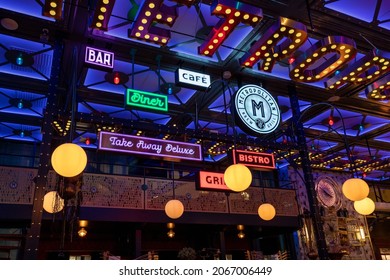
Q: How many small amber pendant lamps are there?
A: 3